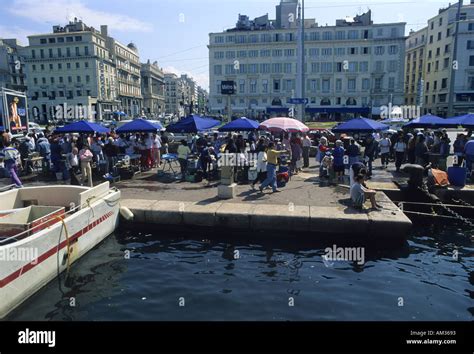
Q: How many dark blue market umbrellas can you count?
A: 7